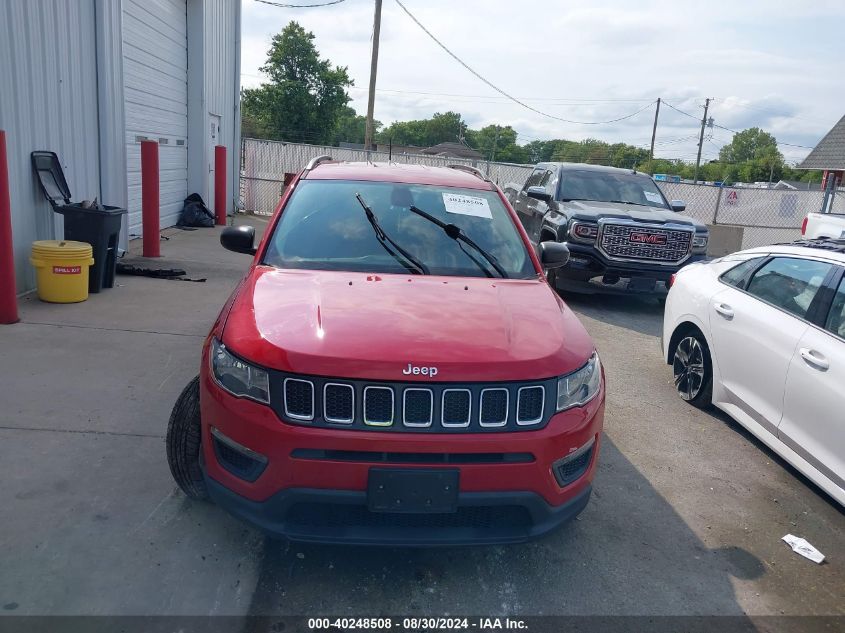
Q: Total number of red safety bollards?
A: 3